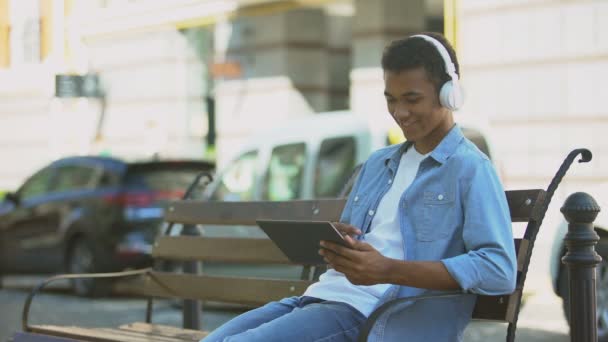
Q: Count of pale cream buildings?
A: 1